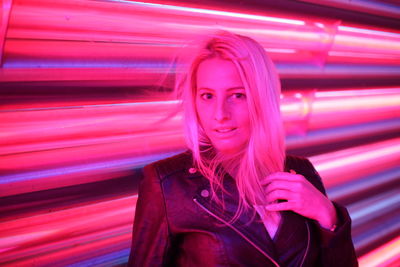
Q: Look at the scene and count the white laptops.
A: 0